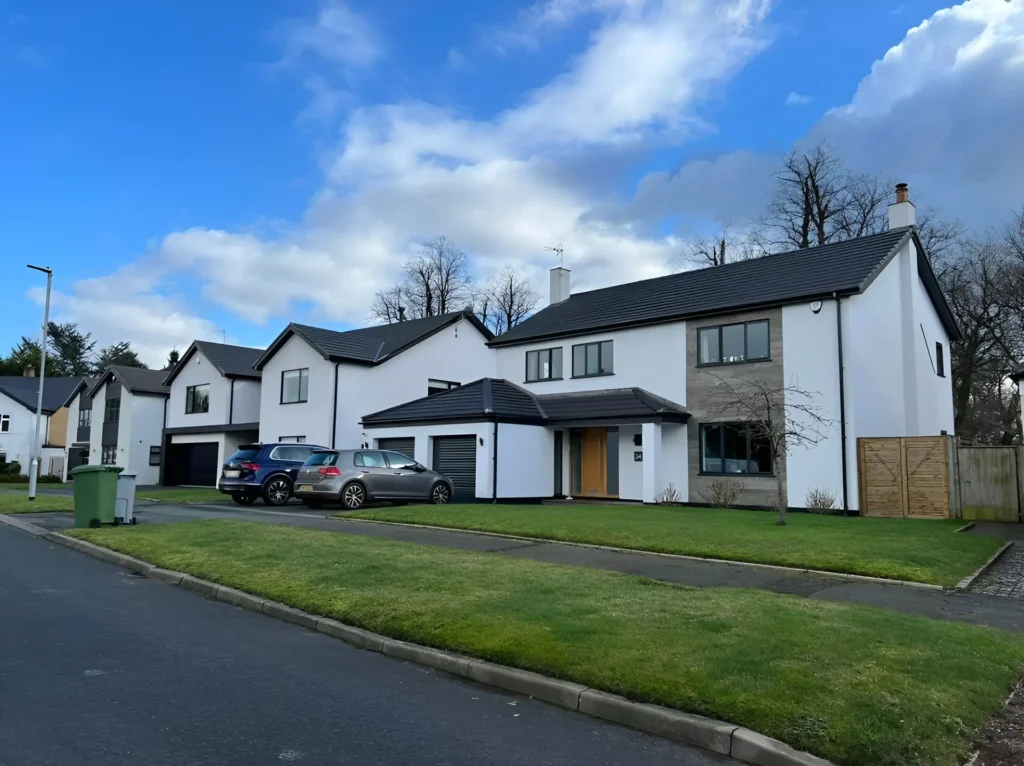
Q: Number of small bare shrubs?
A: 3